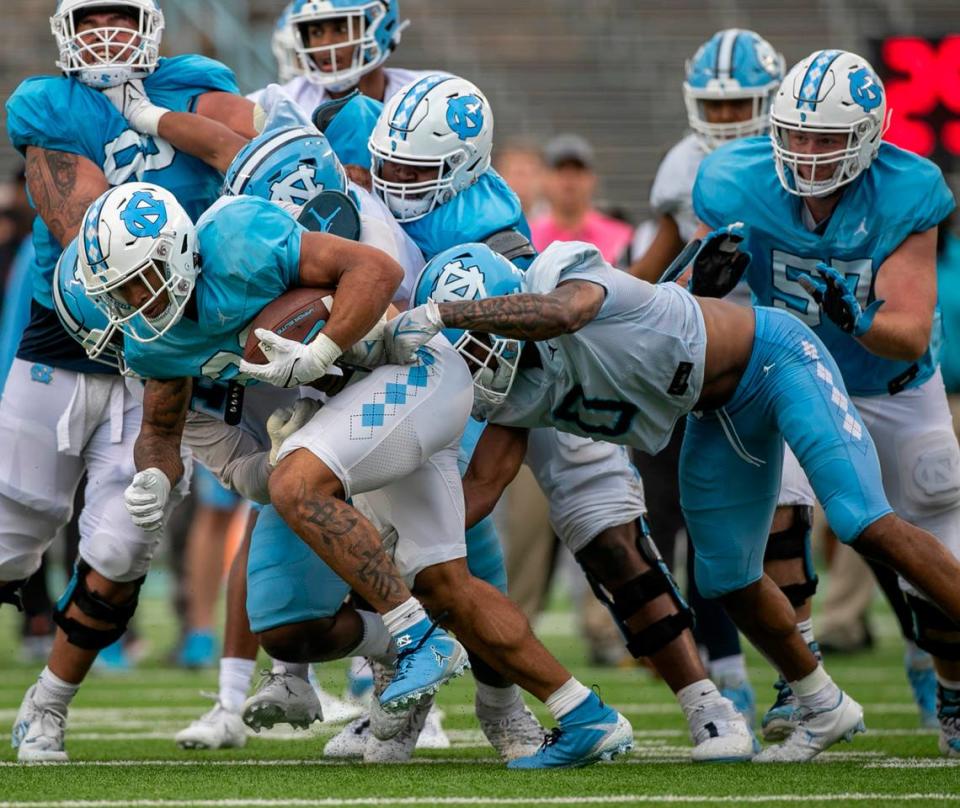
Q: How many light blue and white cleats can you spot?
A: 2